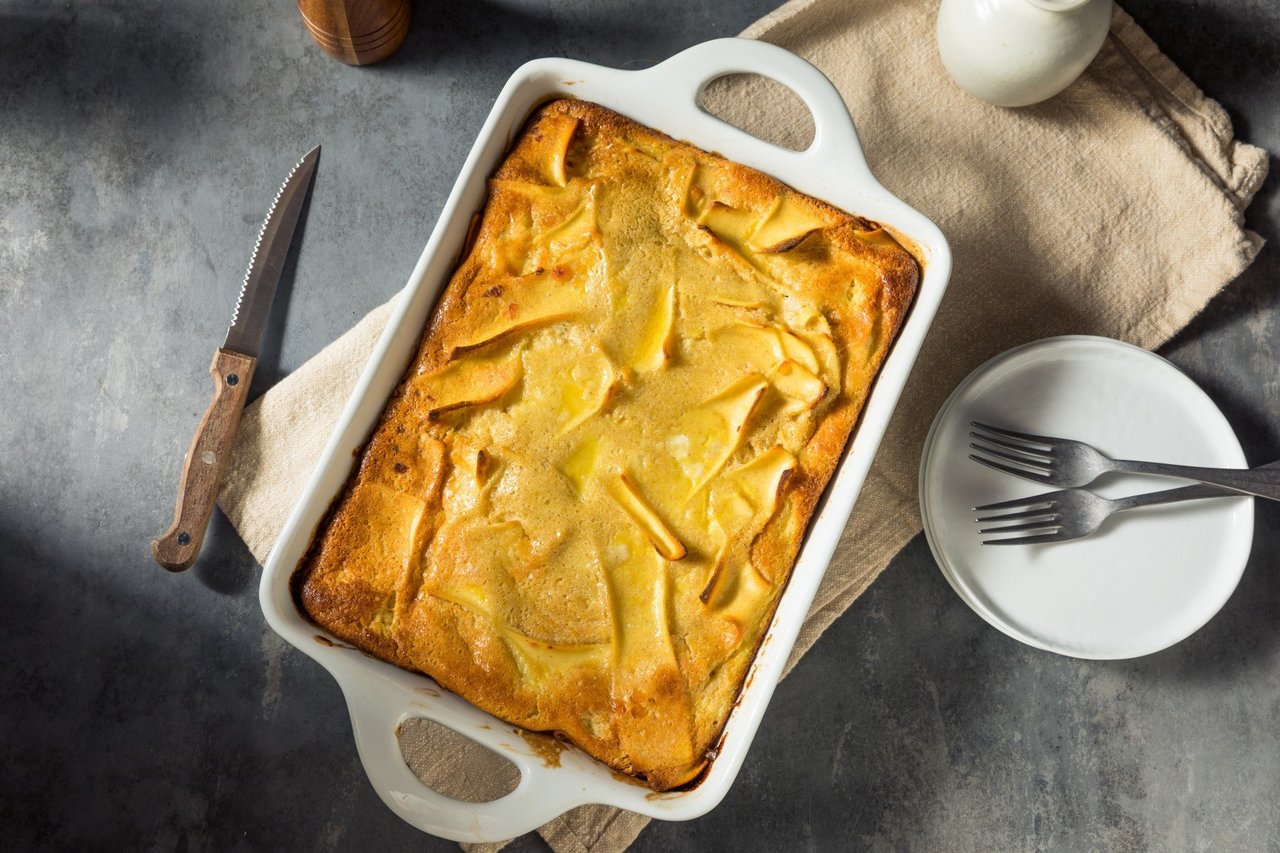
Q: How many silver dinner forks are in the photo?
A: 2